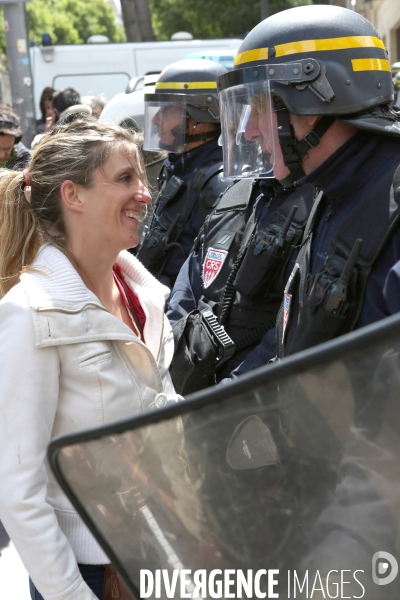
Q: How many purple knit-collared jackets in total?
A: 0